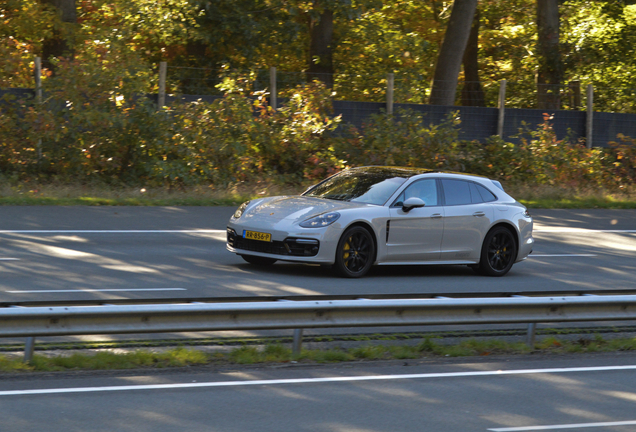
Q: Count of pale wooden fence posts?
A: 6